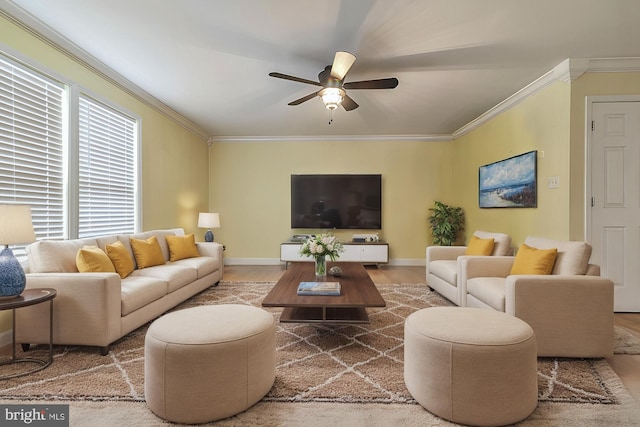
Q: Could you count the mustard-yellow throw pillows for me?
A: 6